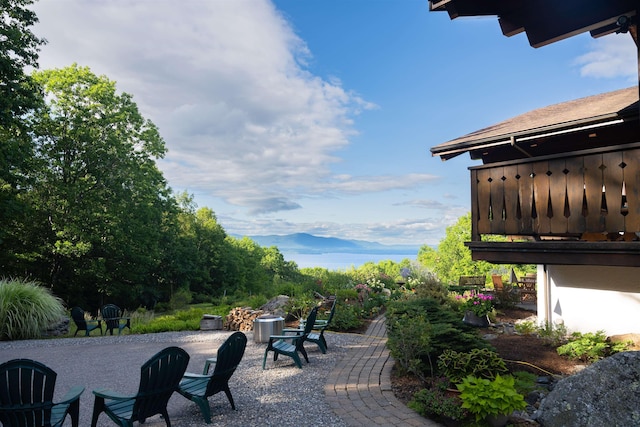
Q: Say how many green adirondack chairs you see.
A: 7